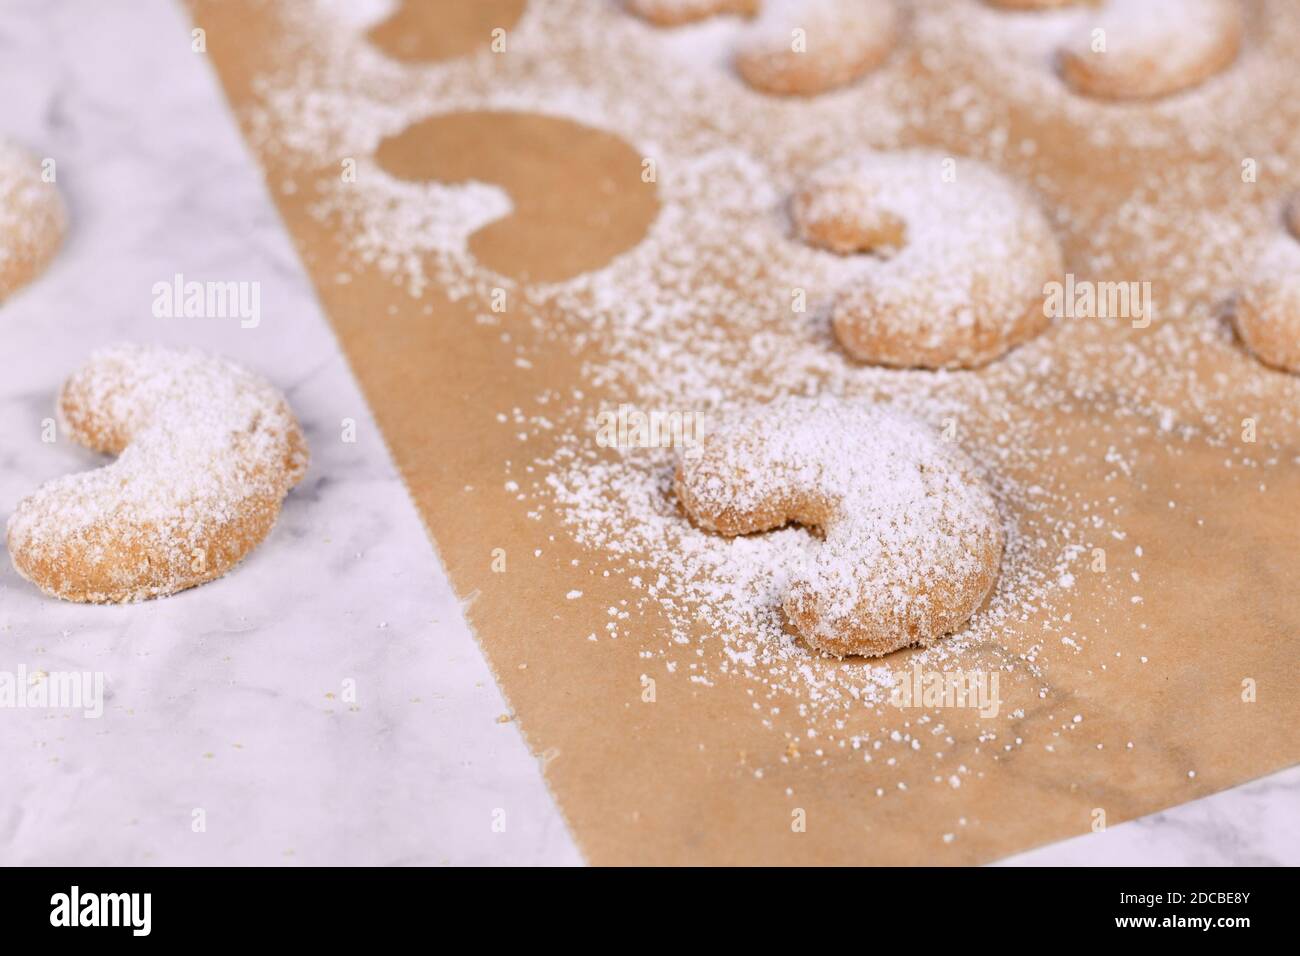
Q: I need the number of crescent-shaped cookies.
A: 7